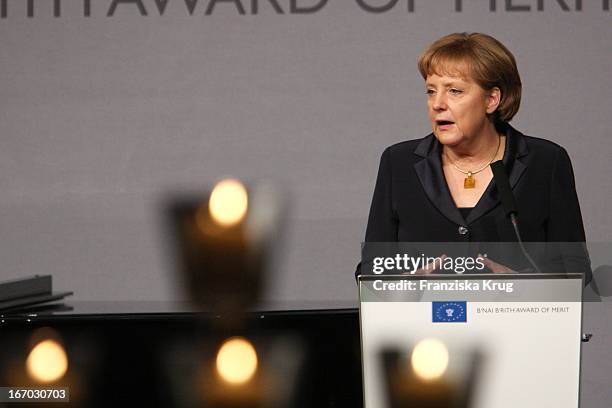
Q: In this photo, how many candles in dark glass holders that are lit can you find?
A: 4